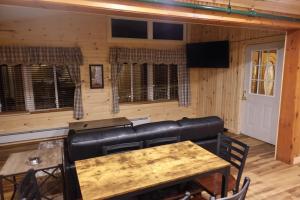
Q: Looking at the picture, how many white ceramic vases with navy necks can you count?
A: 0